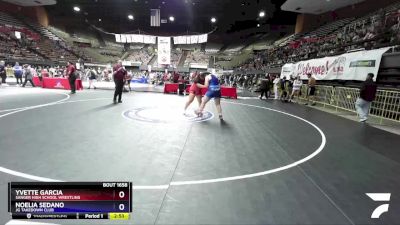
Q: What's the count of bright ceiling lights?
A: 5